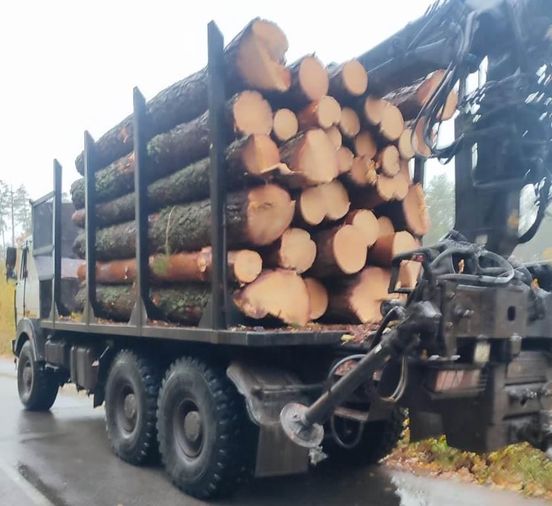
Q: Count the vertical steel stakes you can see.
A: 4